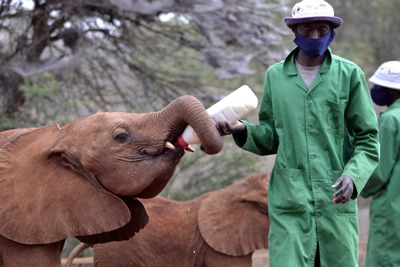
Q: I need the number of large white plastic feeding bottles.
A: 1